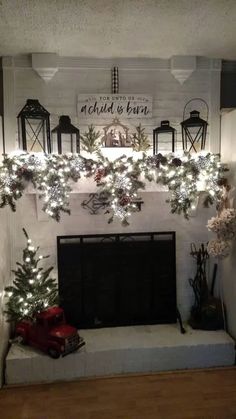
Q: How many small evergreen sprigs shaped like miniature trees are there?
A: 2